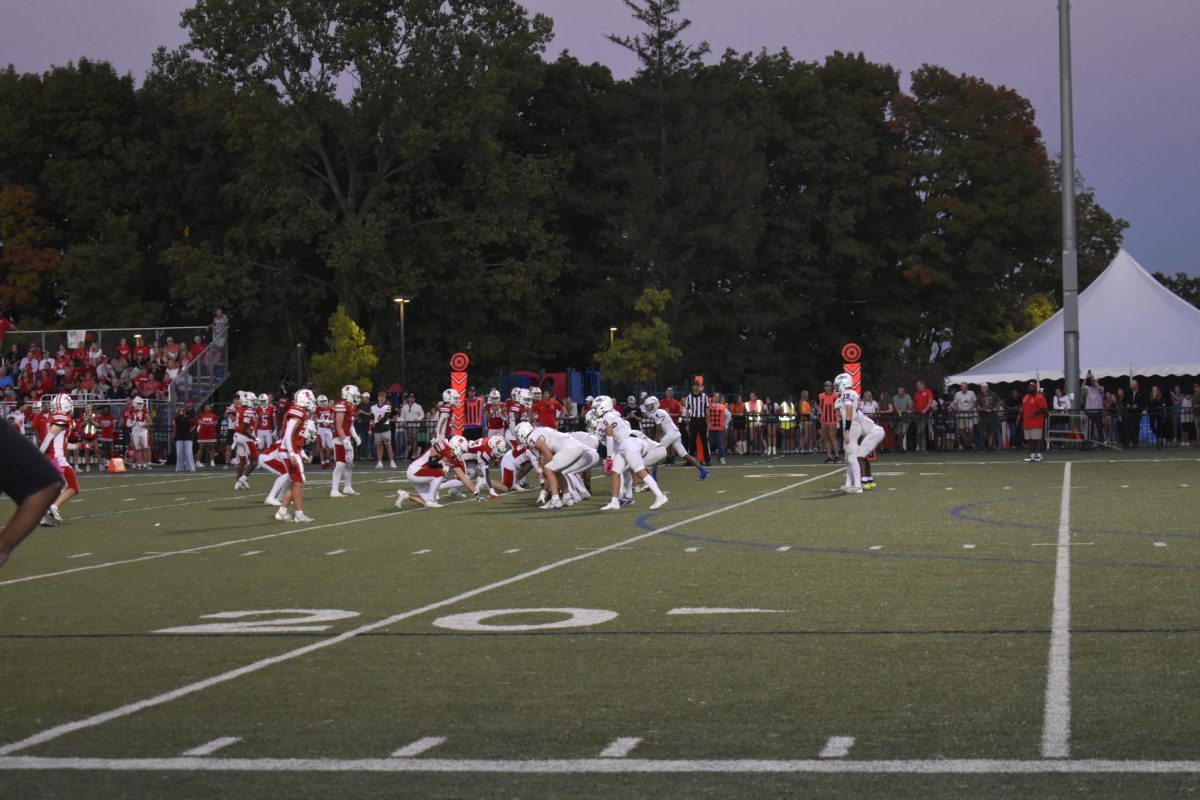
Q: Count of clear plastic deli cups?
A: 0